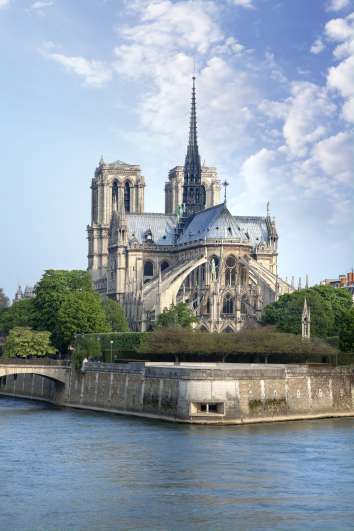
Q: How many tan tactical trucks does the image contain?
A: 0